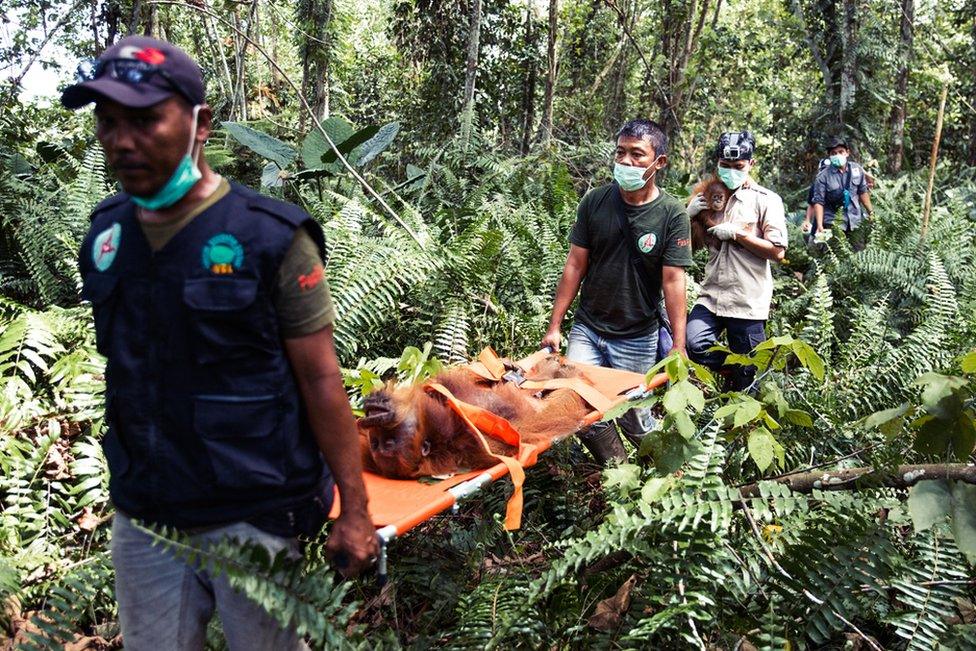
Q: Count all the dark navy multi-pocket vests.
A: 1